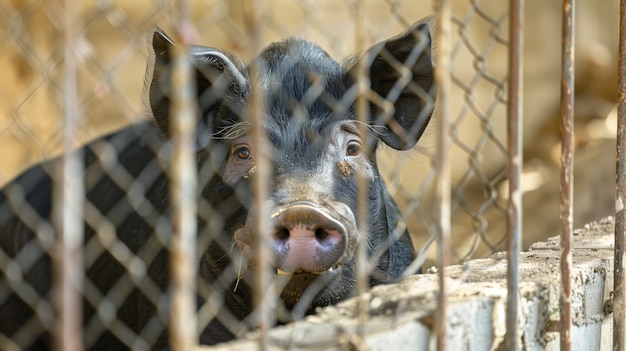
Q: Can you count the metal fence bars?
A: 8